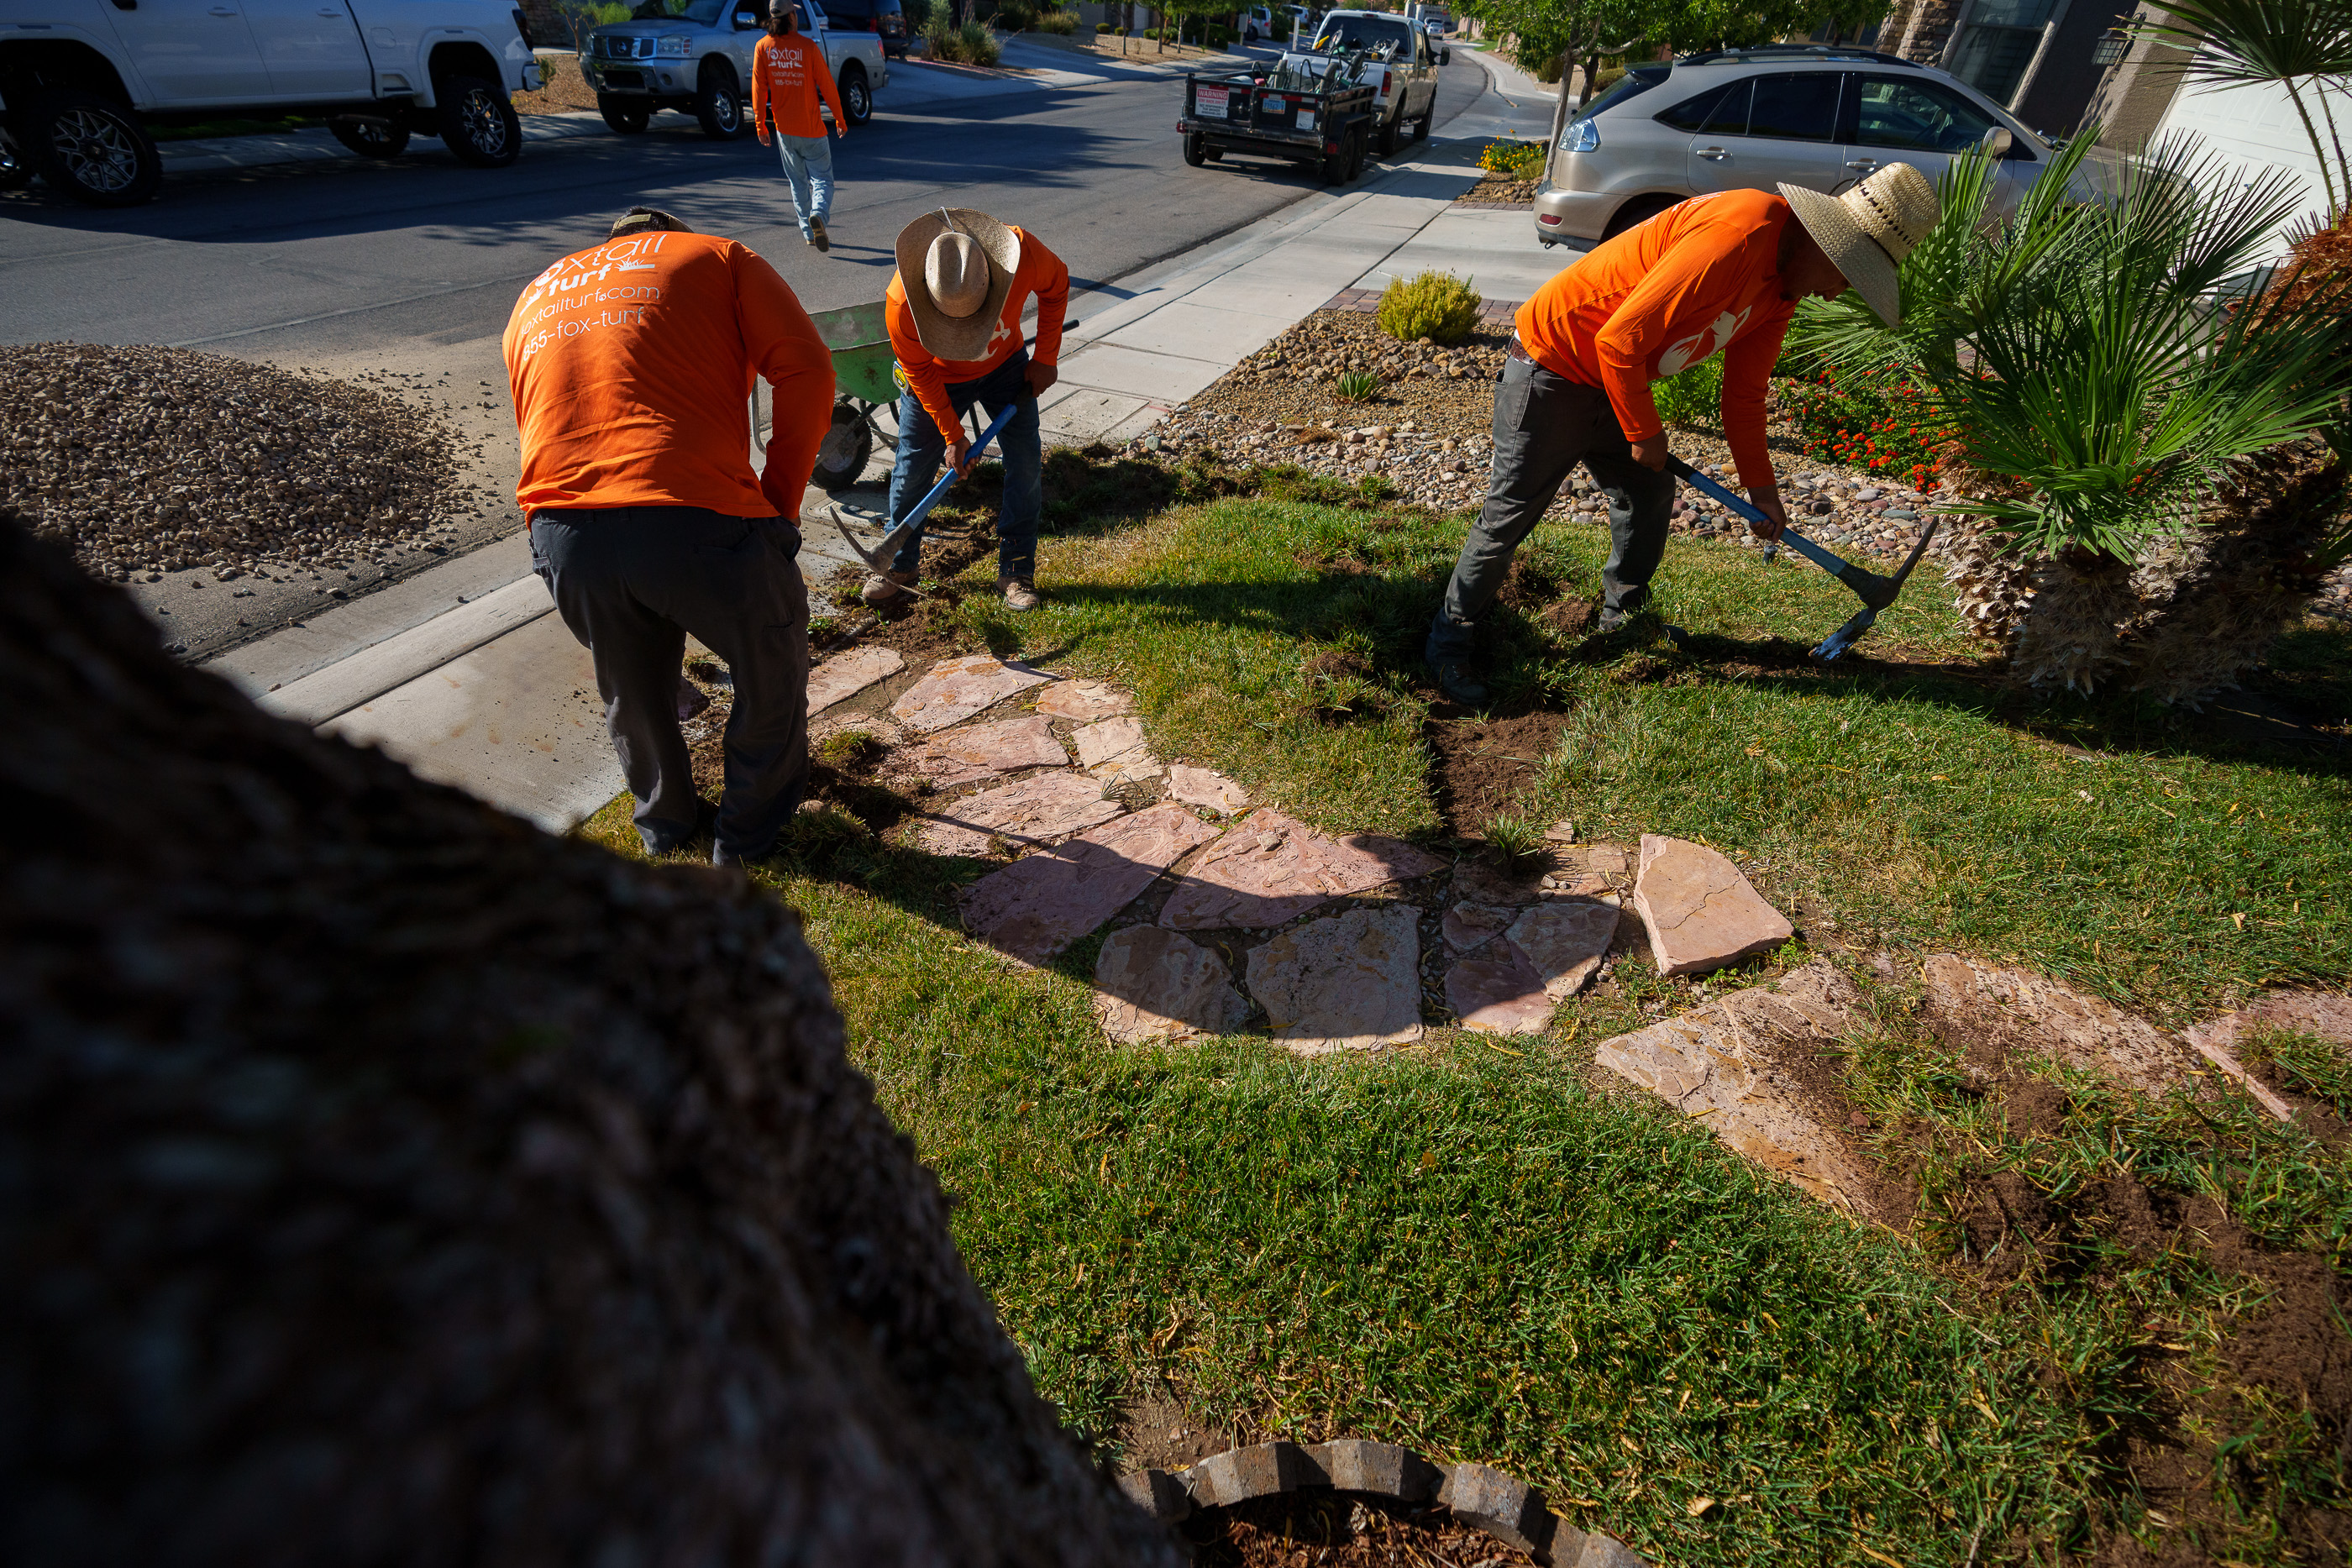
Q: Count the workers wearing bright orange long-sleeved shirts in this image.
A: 4